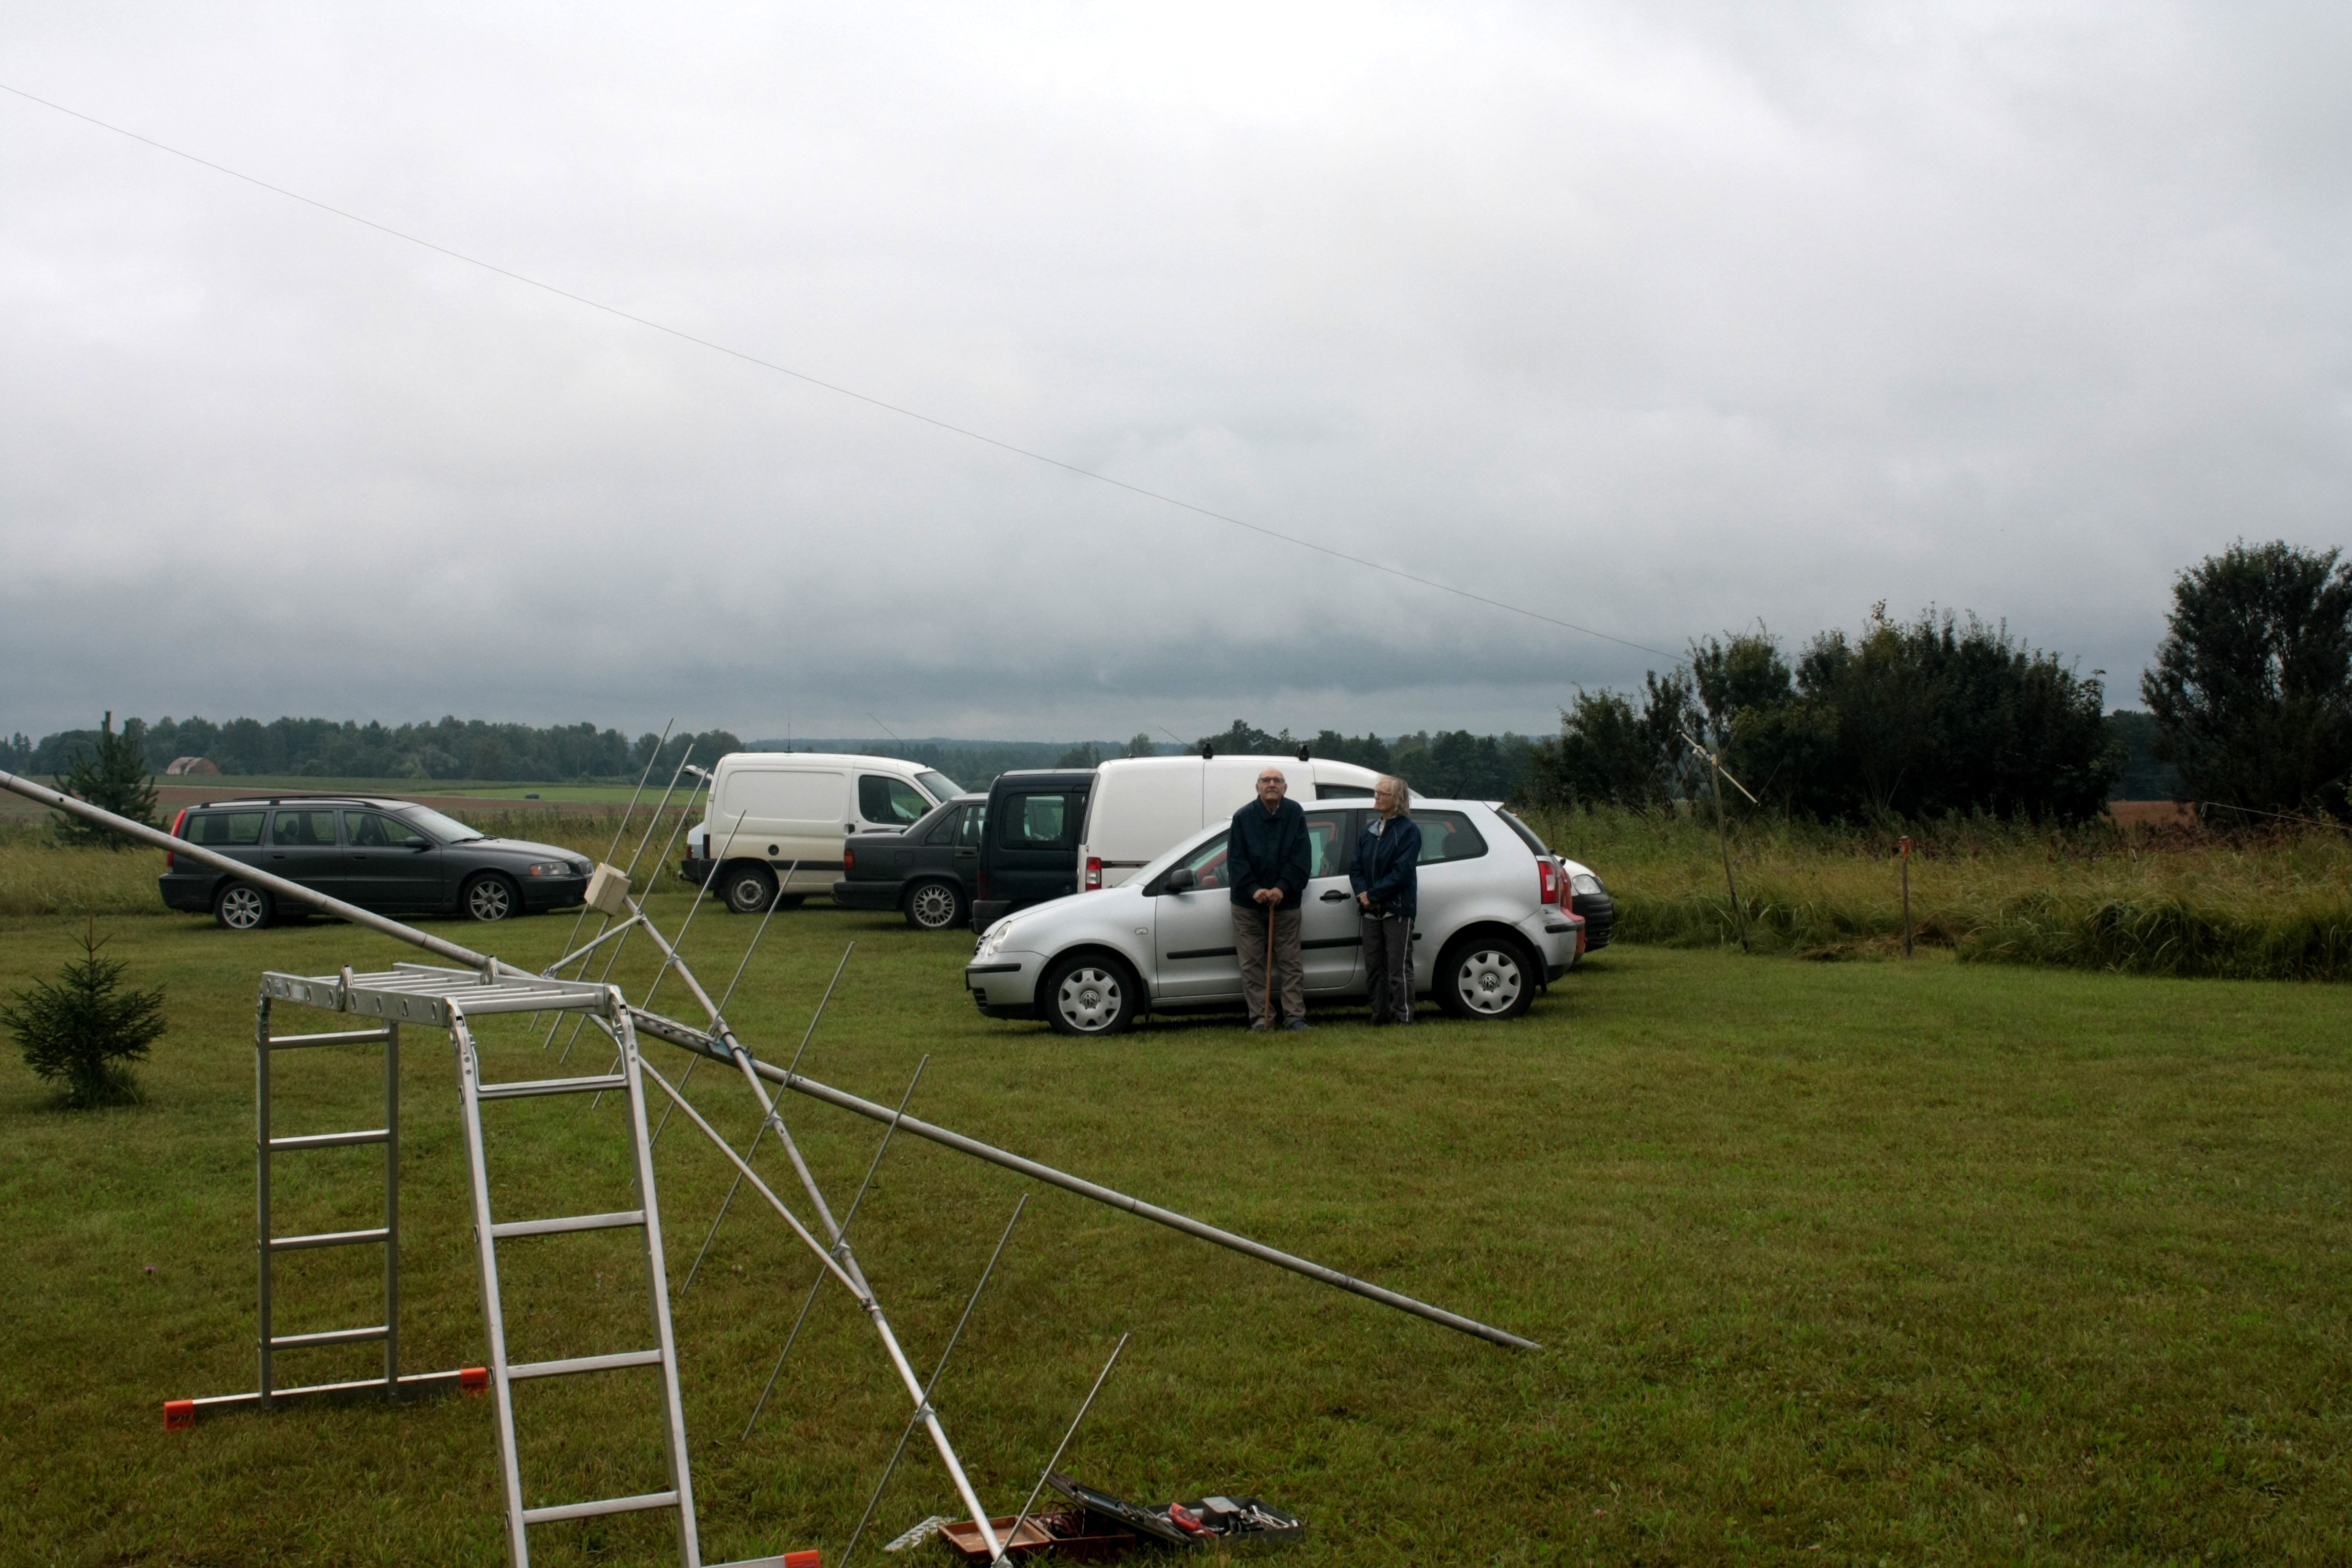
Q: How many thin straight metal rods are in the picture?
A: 9